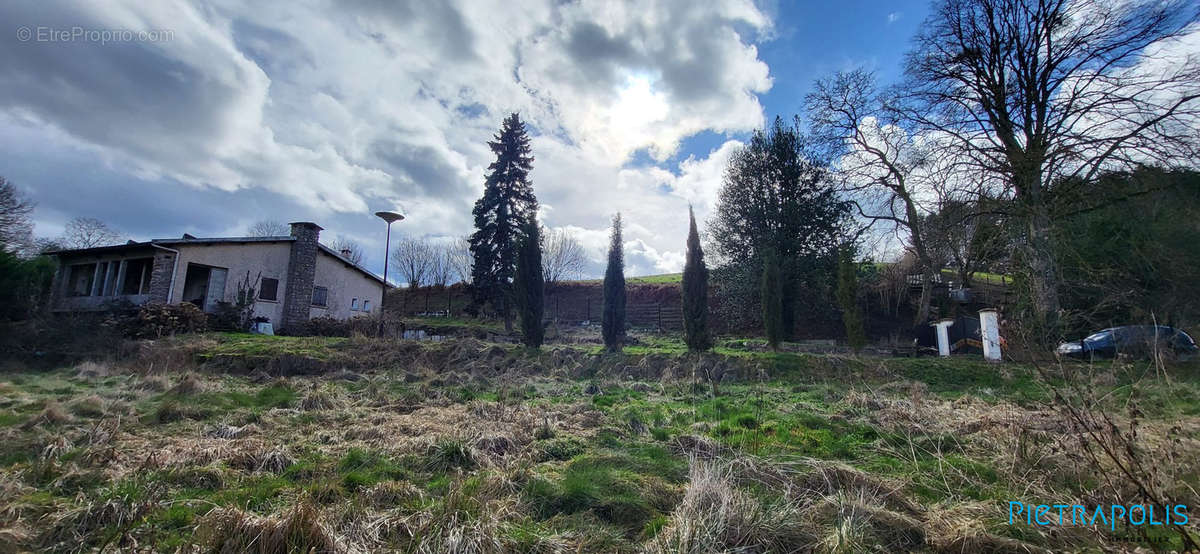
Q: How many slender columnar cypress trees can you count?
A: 5